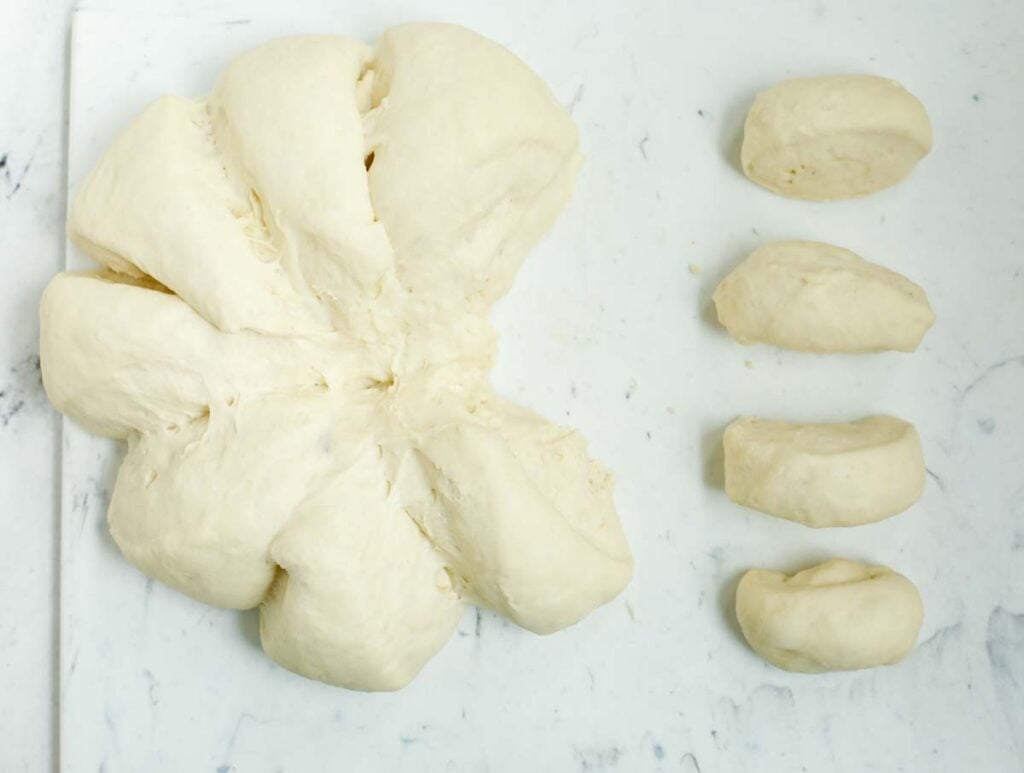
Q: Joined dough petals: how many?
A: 7